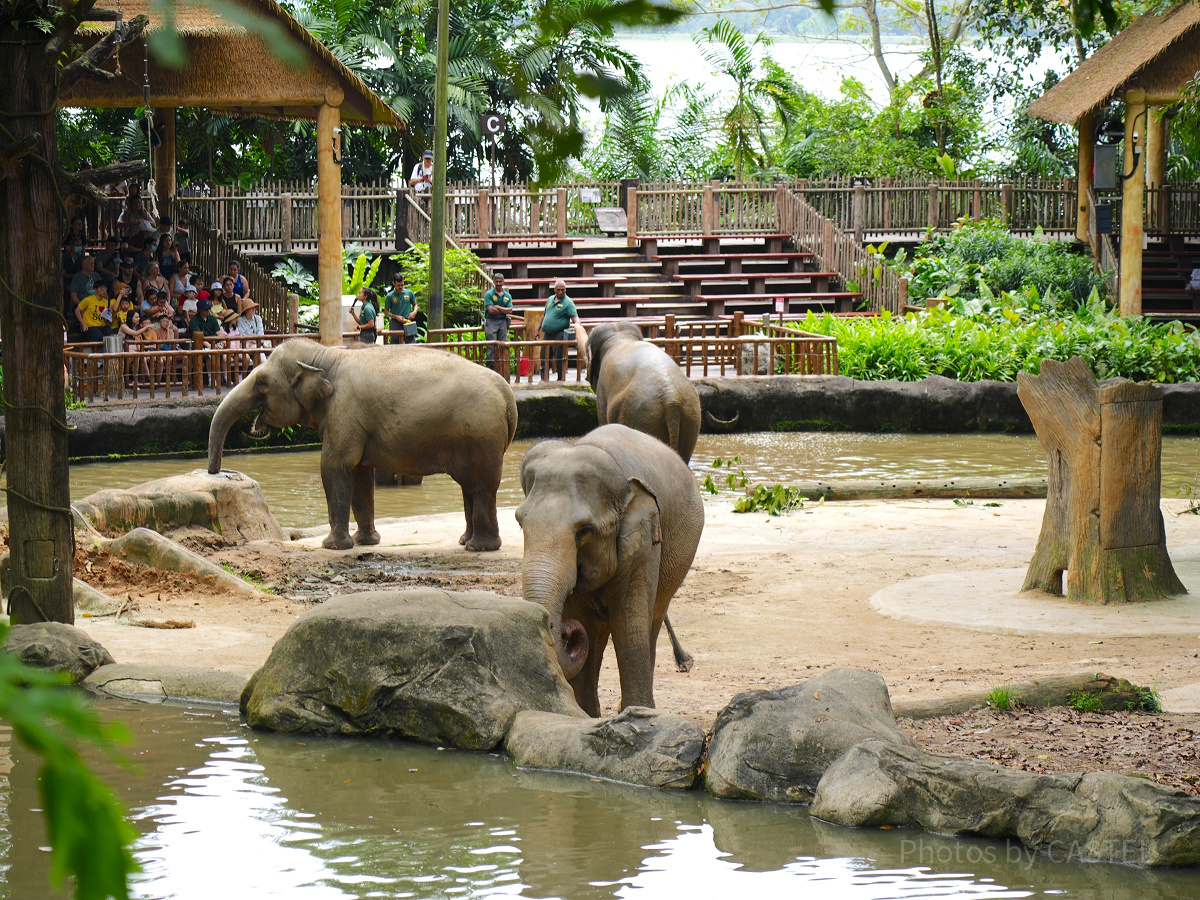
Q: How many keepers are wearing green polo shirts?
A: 4